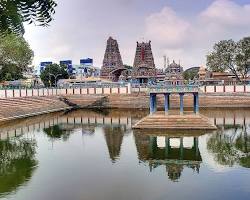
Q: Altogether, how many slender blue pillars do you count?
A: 4